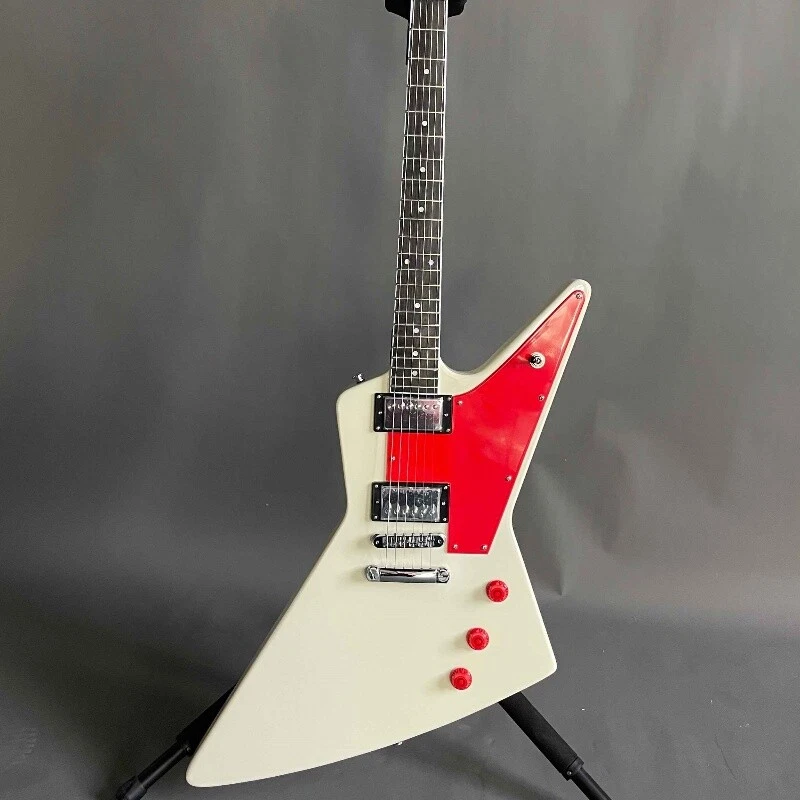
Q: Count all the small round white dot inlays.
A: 10